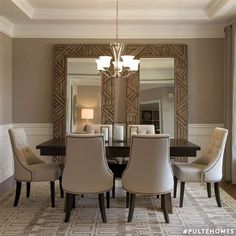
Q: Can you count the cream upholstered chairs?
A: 6